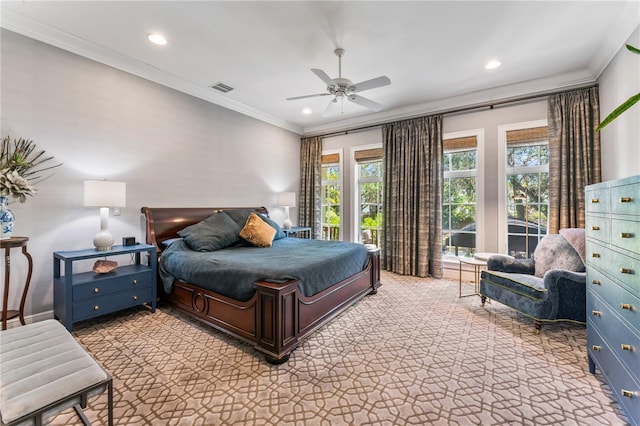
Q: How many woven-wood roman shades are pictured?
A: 4